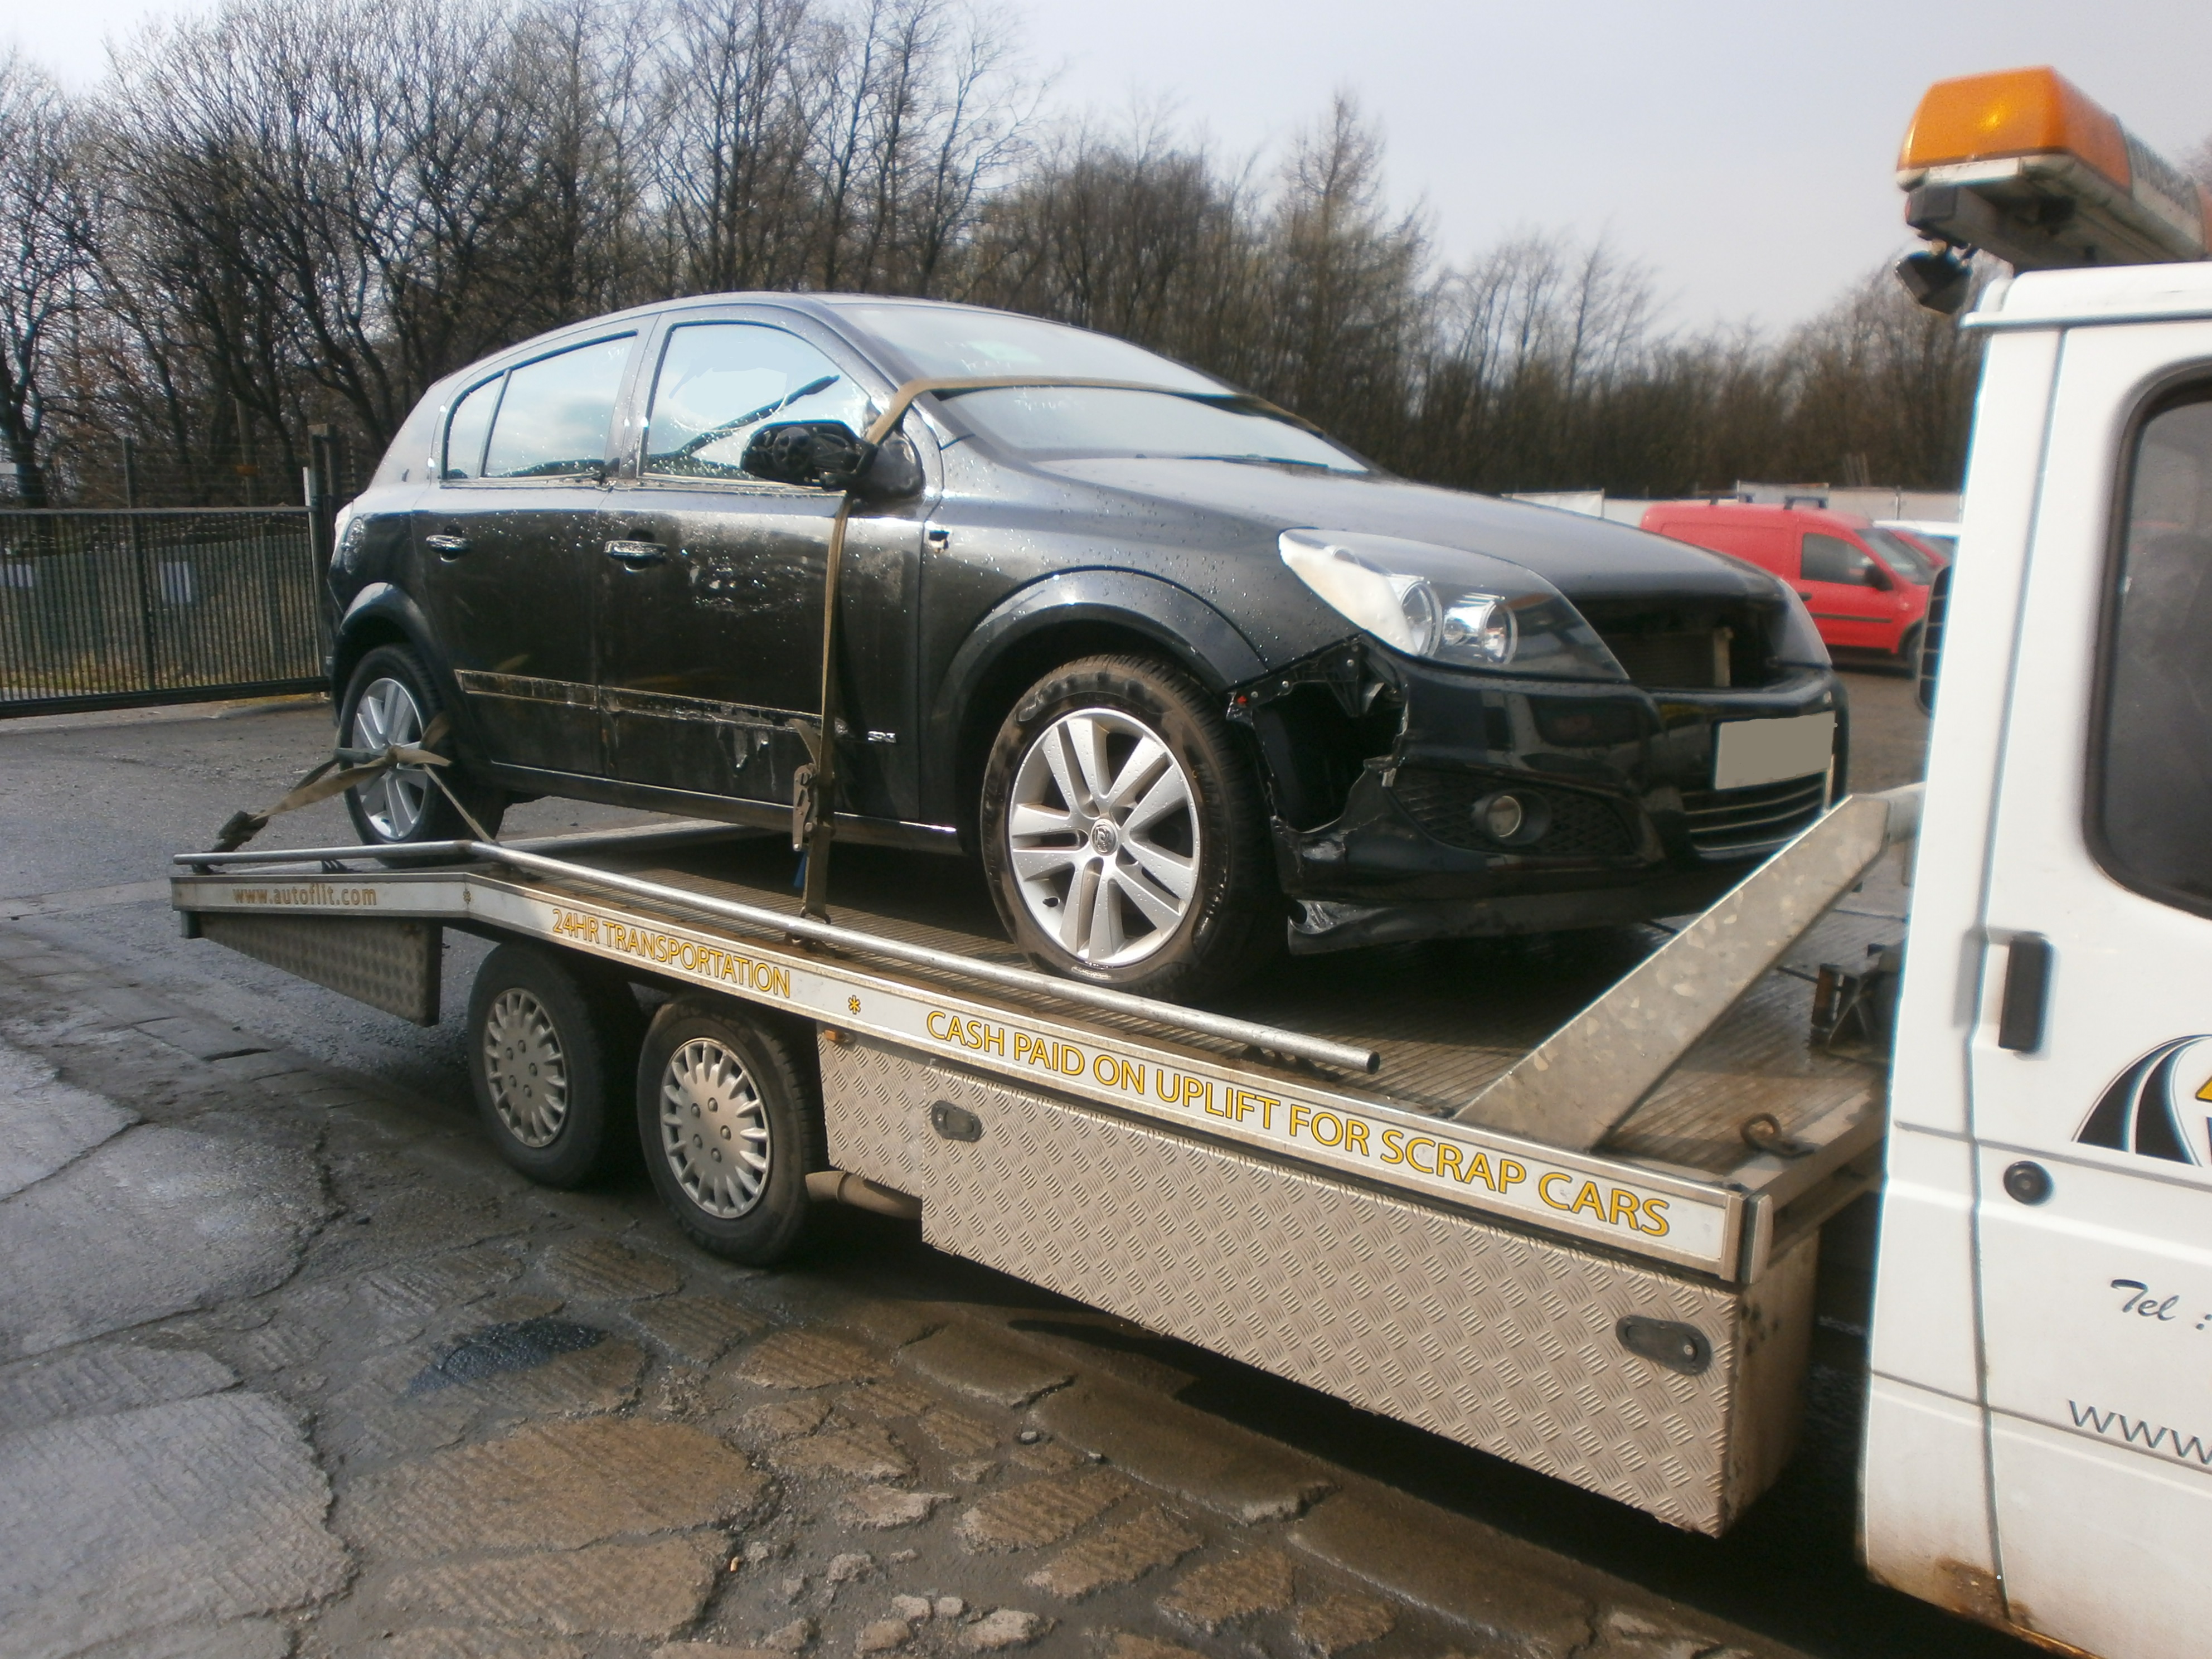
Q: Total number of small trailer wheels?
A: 2